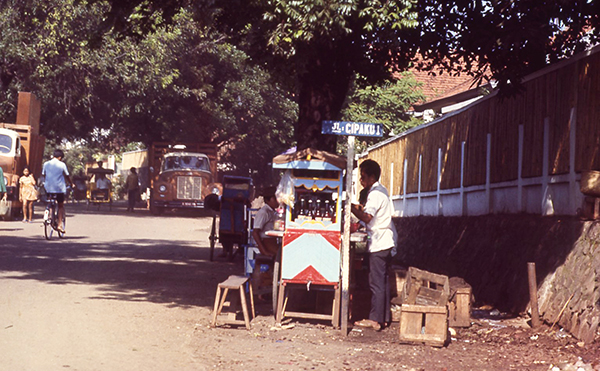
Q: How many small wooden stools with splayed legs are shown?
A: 1